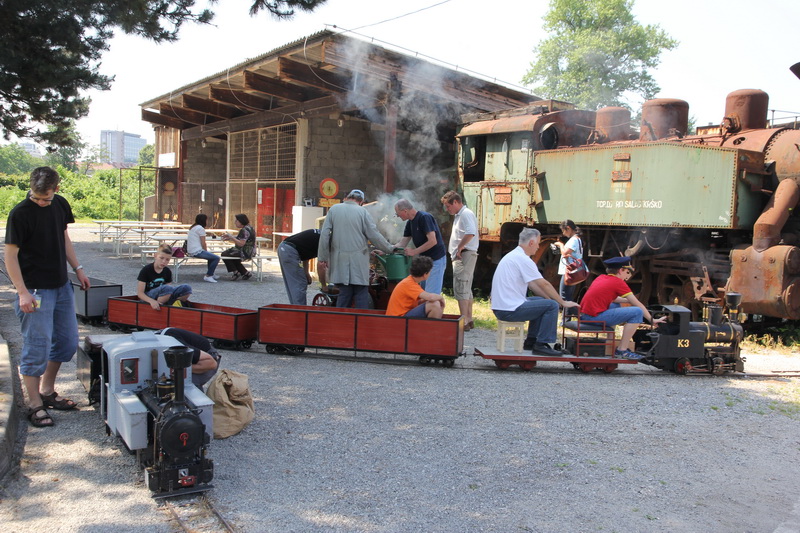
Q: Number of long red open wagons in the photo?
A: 2